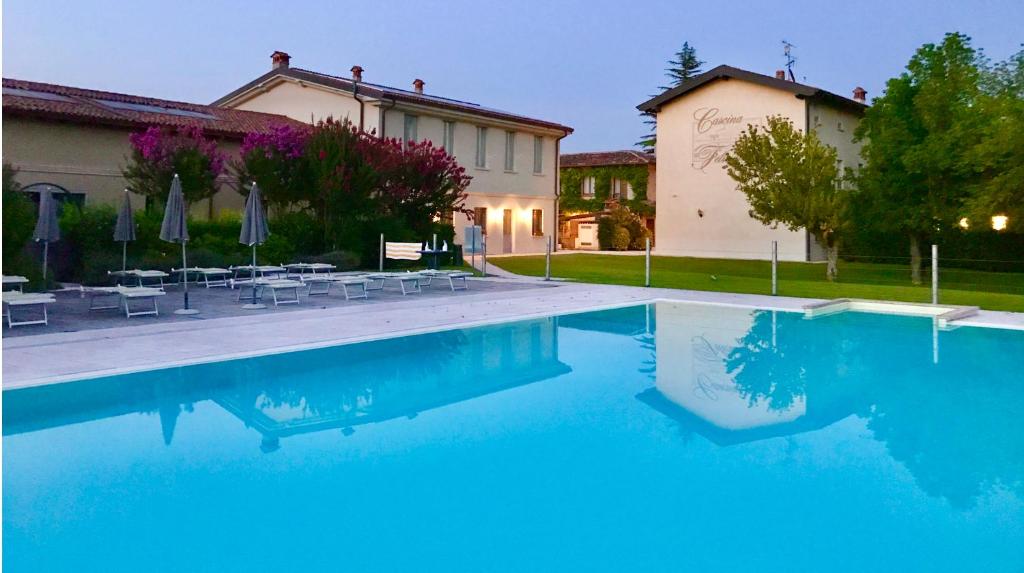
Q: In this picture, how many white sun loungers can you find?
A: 11